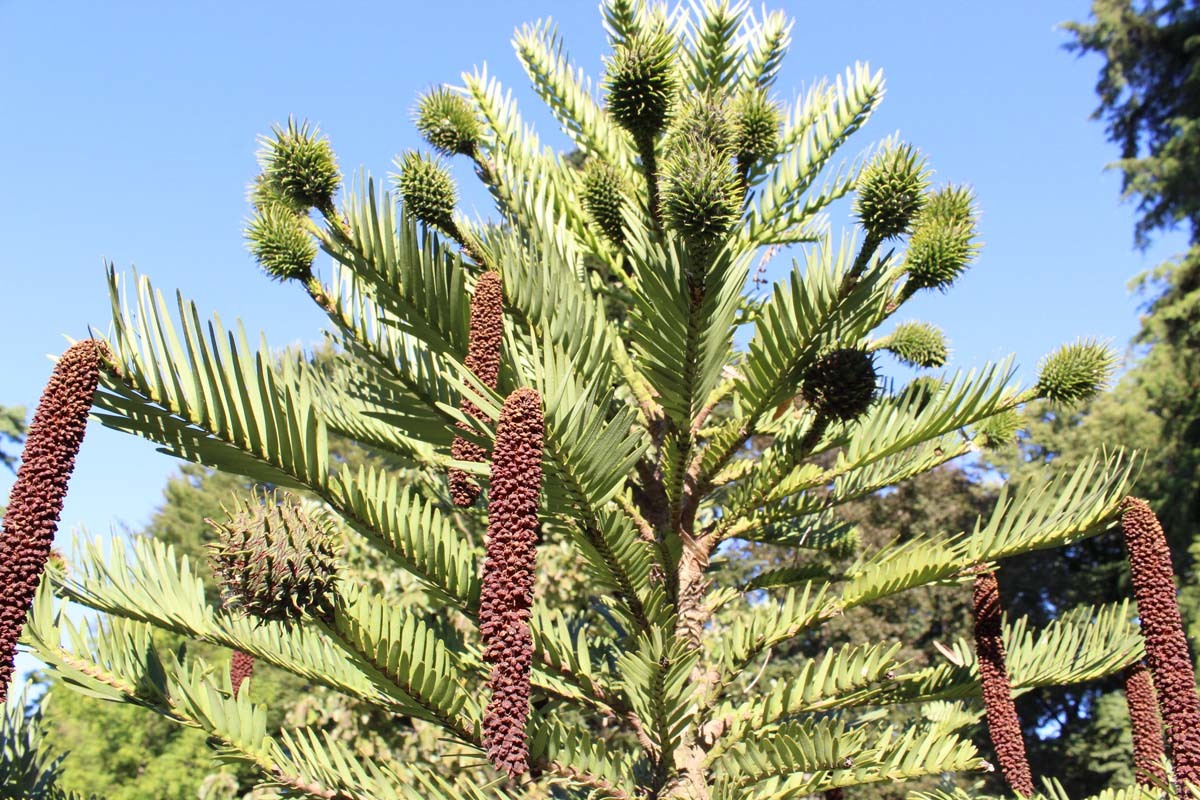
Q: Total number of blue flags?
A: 0